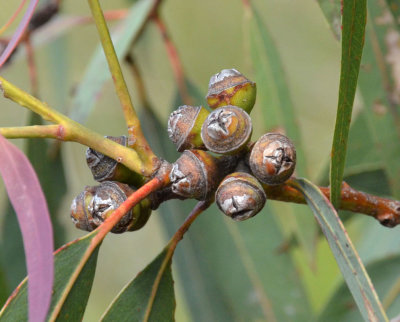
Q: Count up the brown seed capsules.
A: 9